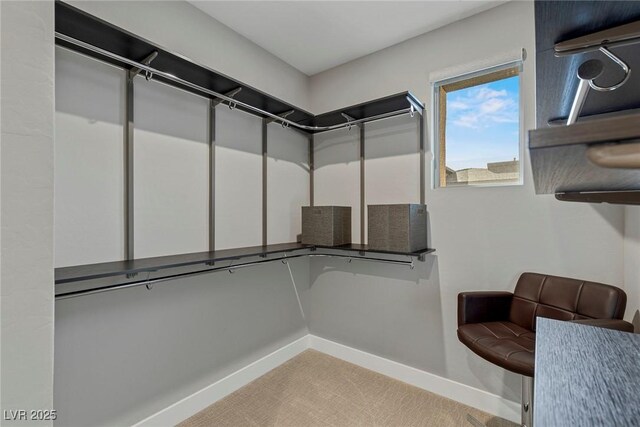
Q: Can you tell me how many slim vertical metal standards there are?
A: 6